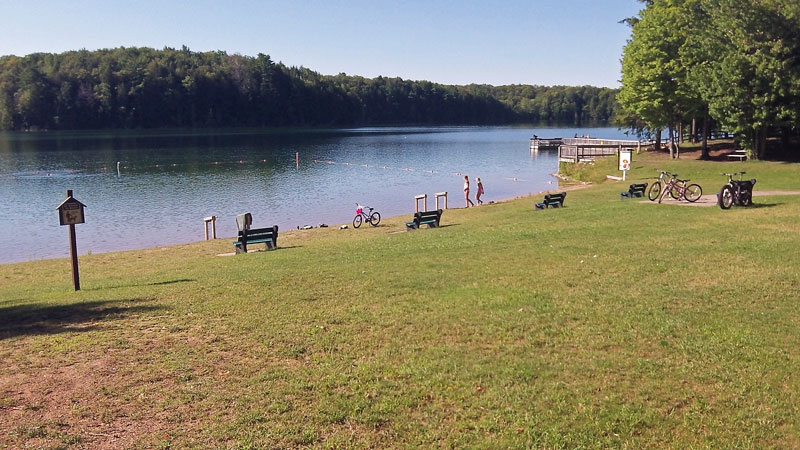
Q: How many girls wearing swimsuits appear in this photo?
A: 2